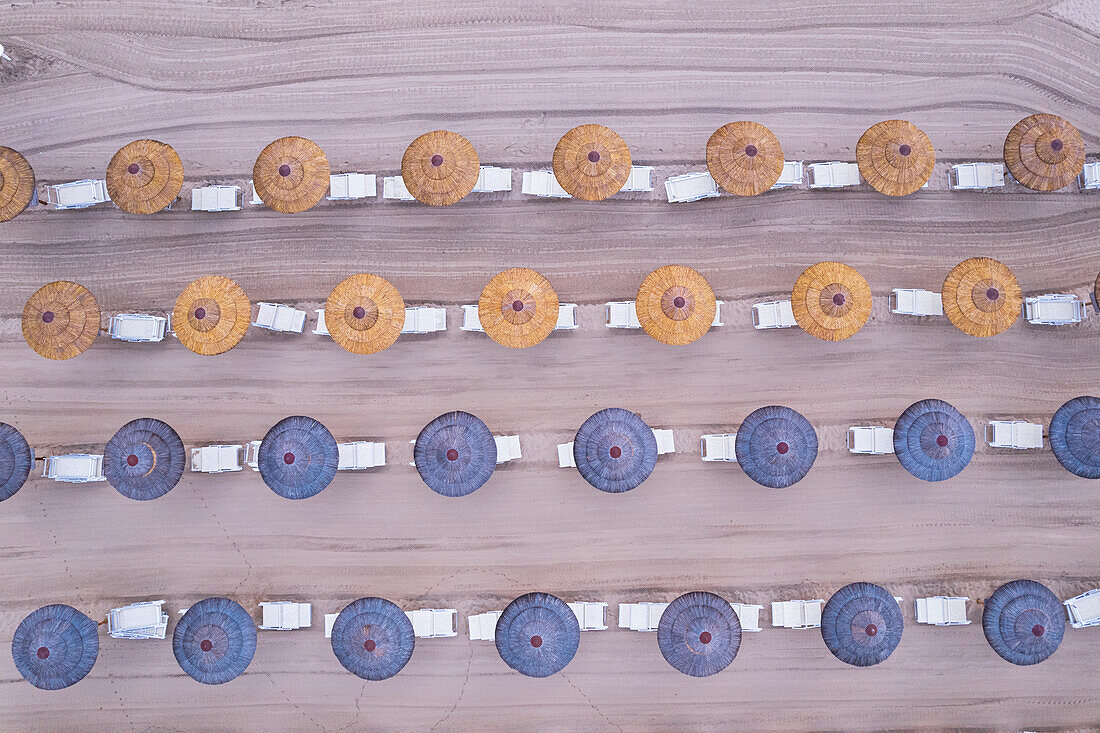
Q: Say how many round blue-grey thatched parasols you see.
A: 15